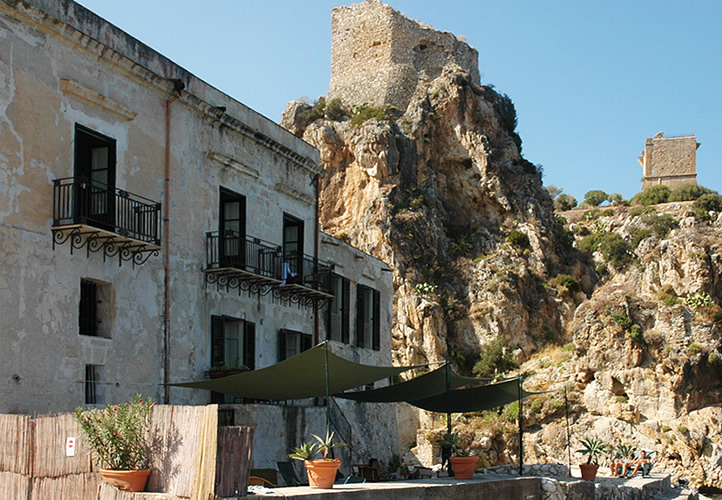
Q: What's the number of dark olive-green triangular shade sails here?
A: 3